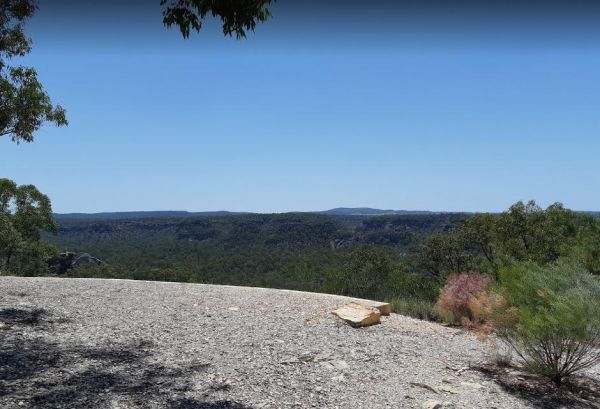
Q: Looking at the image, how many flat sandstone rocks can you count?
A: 2